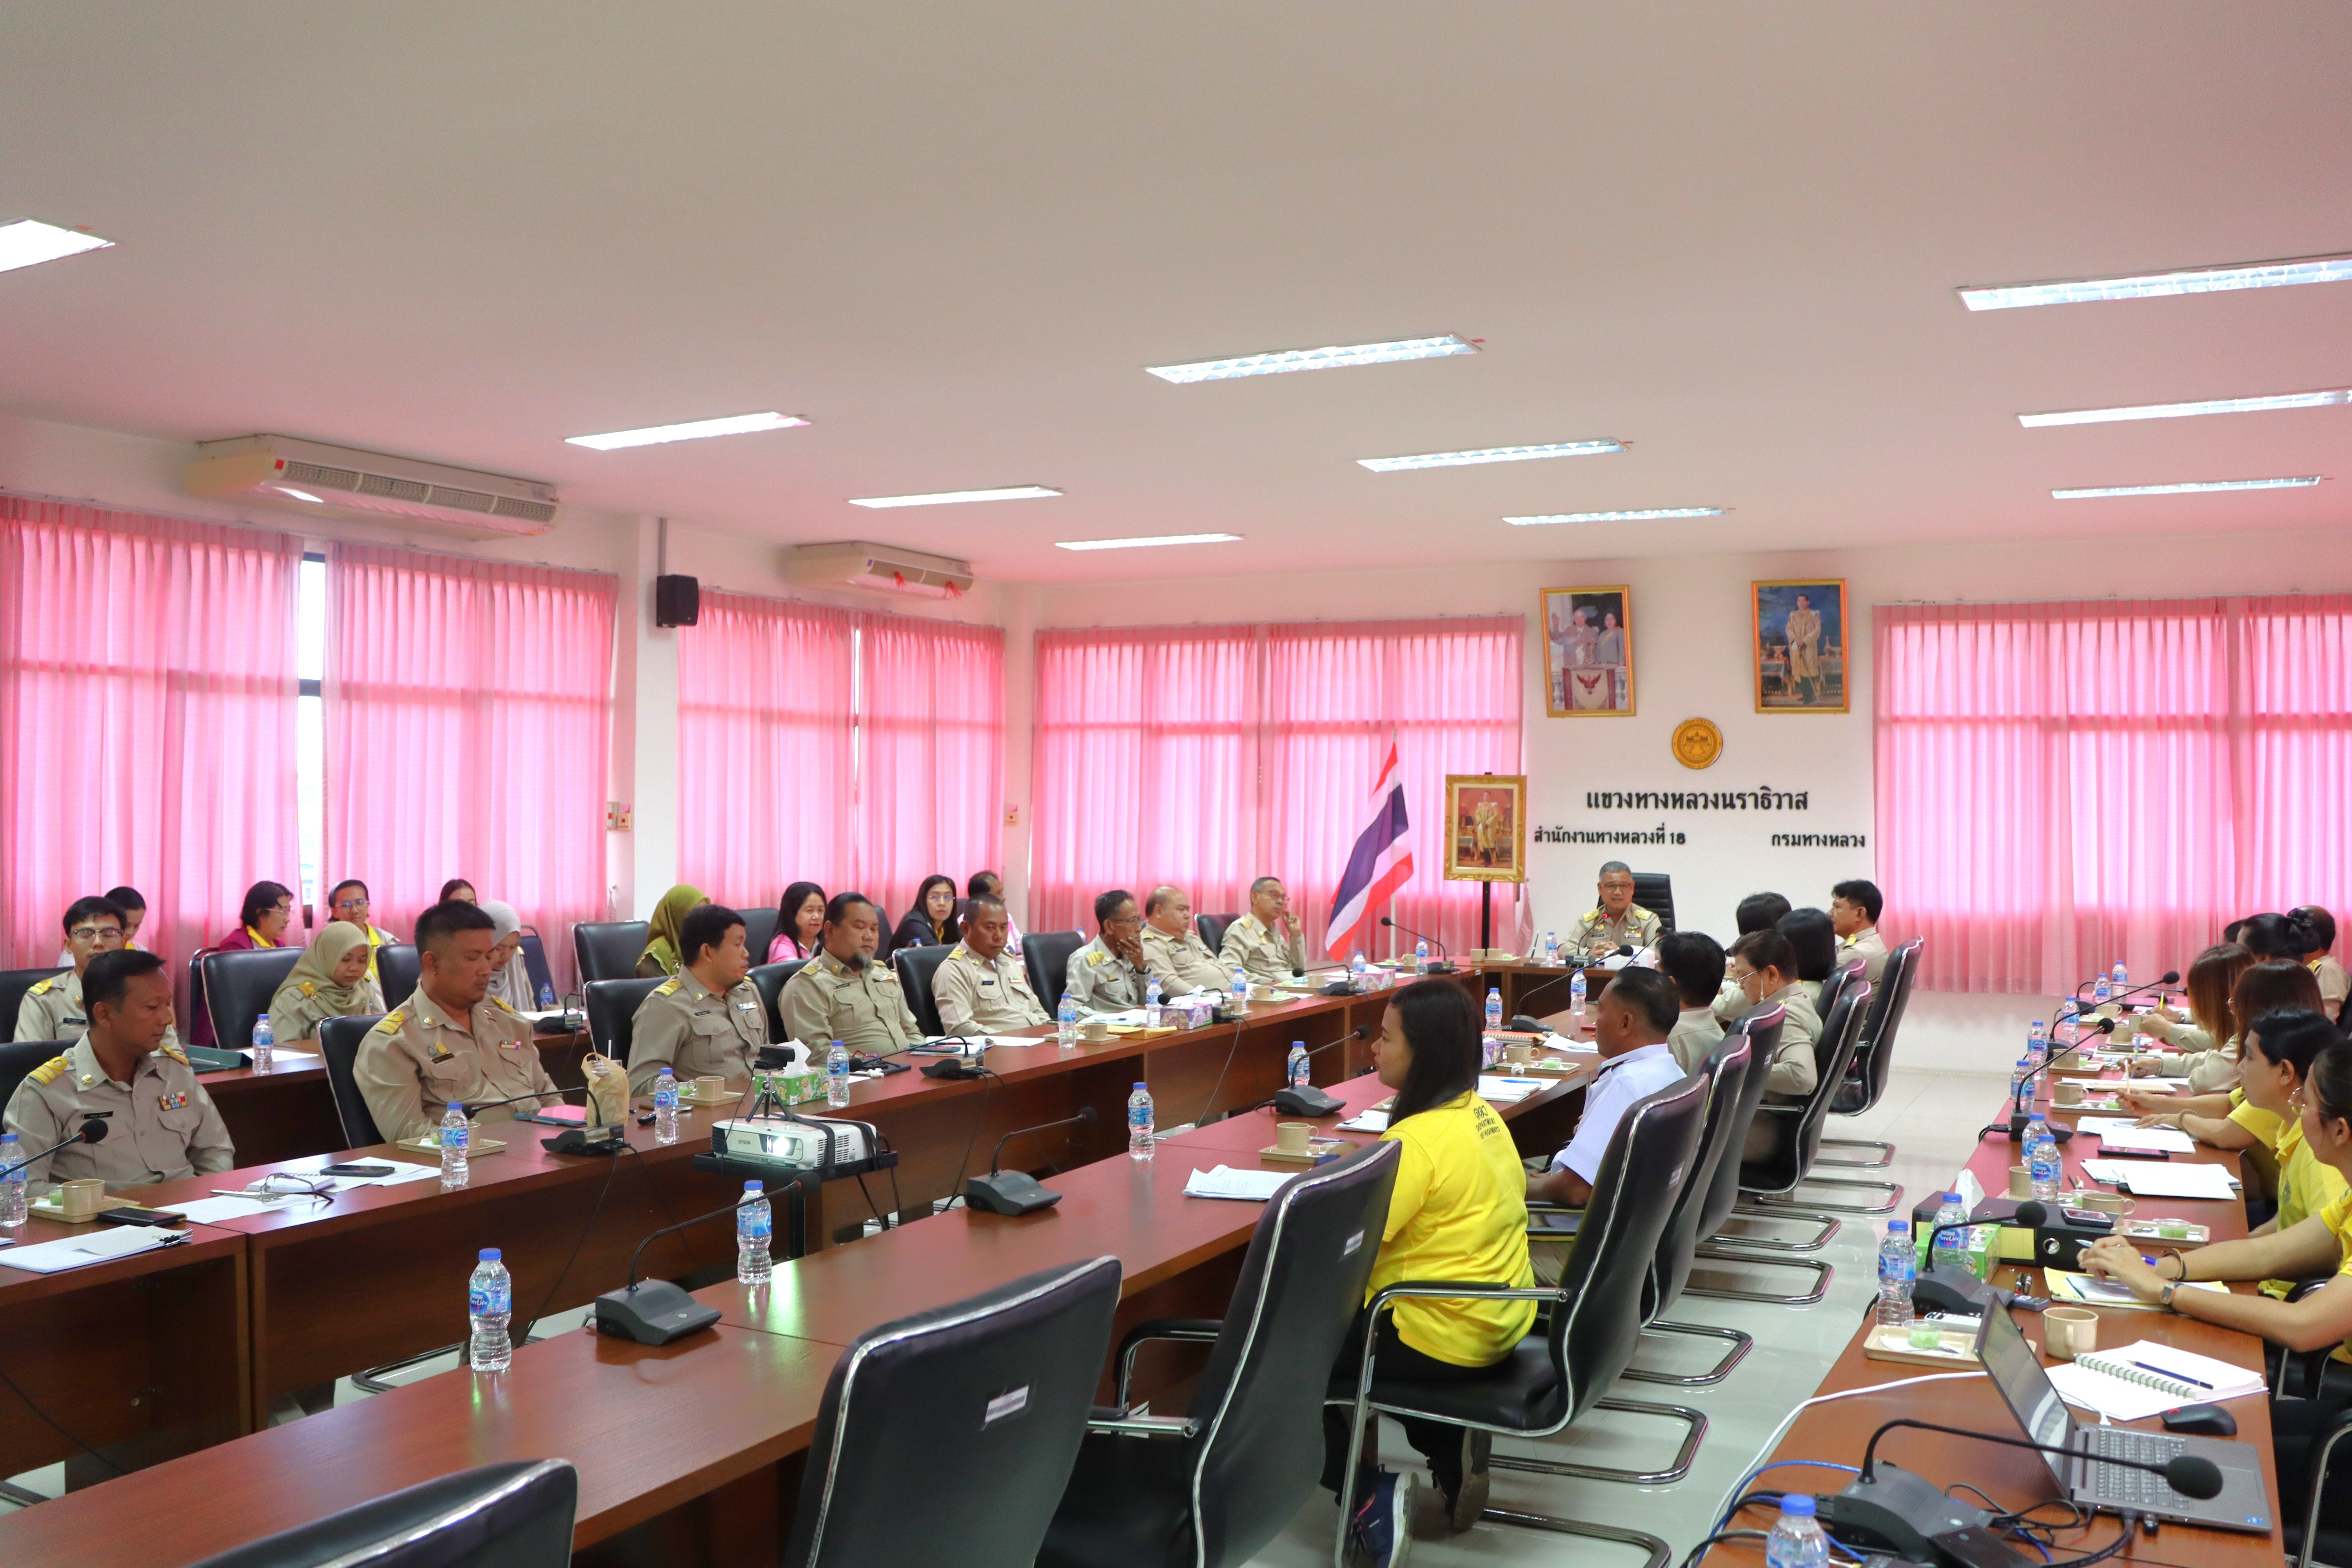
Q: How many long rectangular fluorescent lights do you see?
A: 10